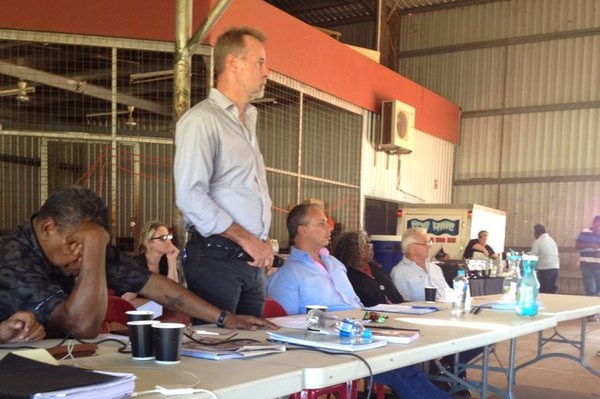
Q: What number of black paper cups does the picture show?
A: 5